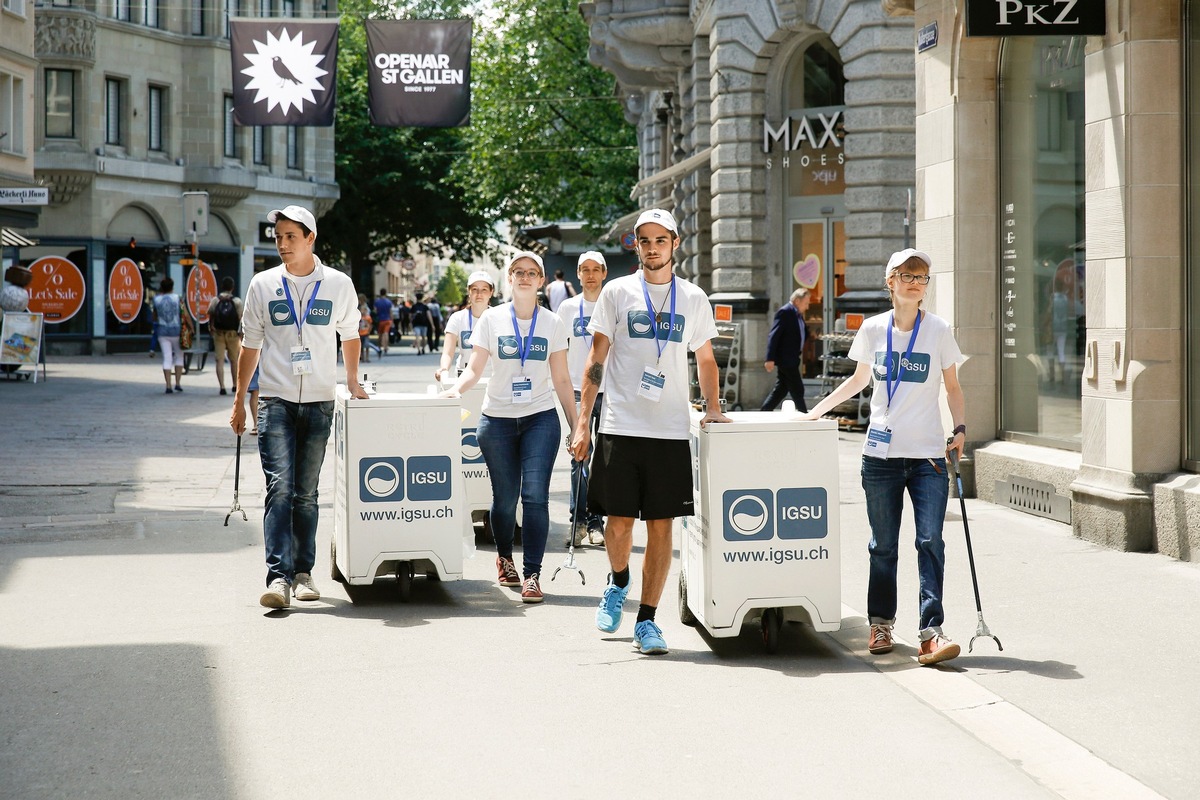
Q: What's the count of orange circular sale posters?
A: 3